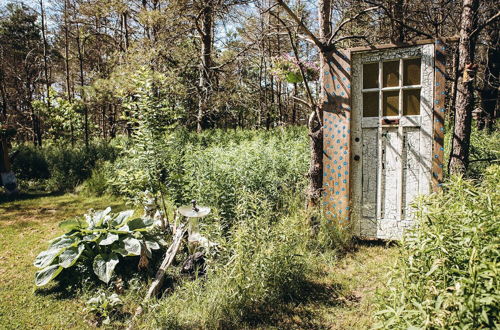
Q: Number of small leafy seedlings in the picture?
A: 1